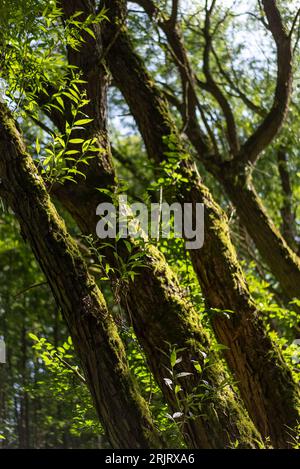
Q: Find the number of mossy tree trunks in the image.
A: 4